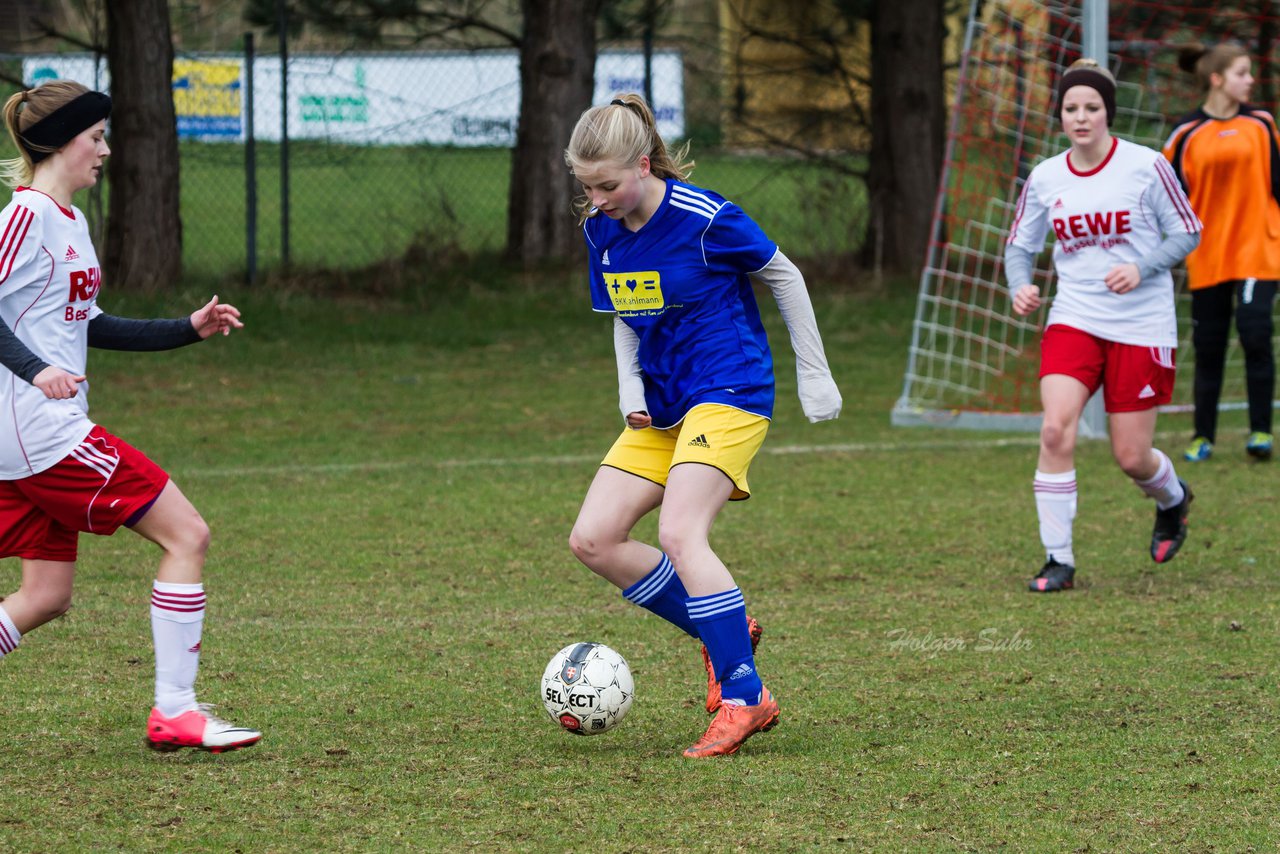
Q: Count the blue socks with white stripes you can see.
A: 2